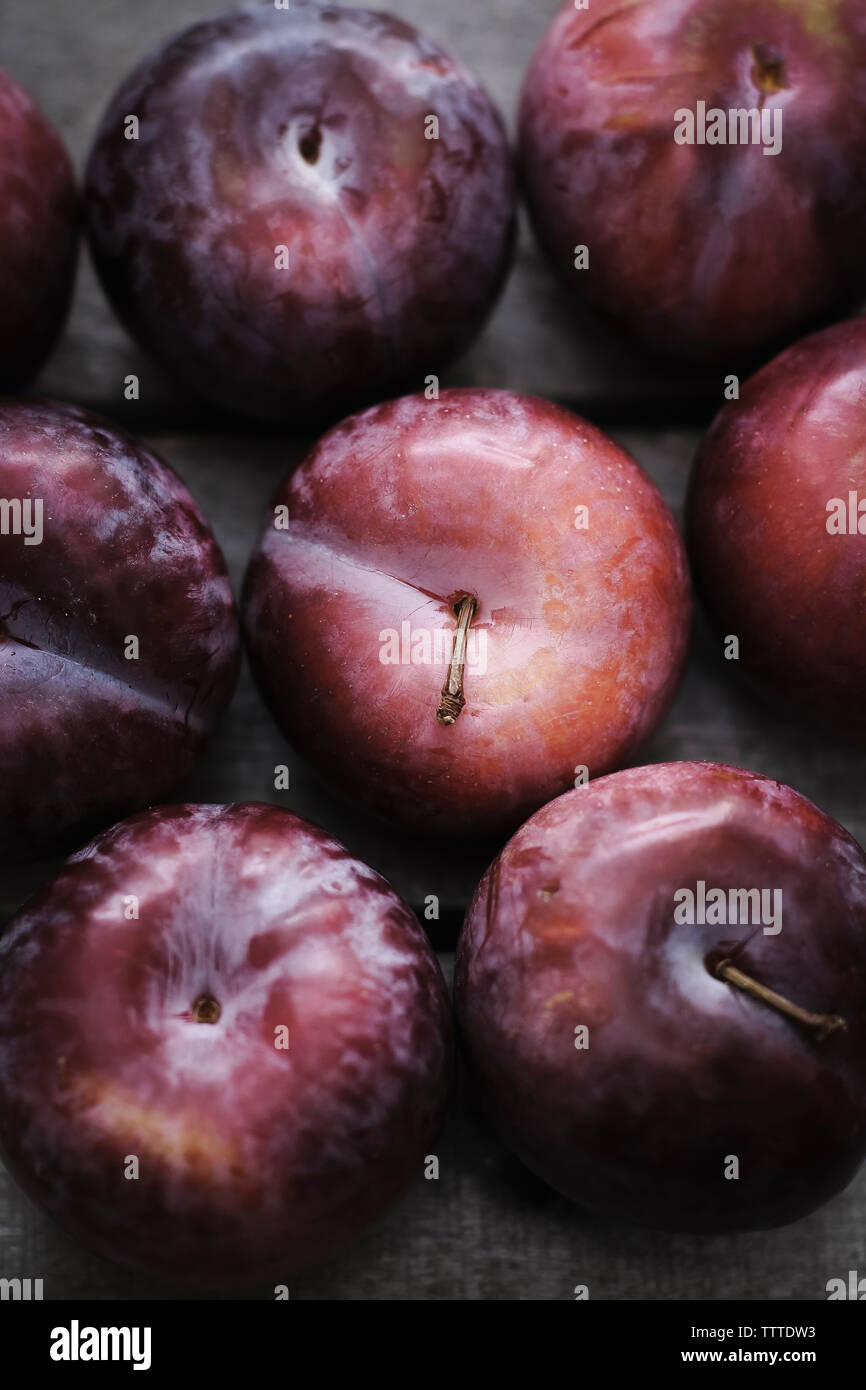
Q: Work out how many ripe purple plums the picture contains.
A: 8